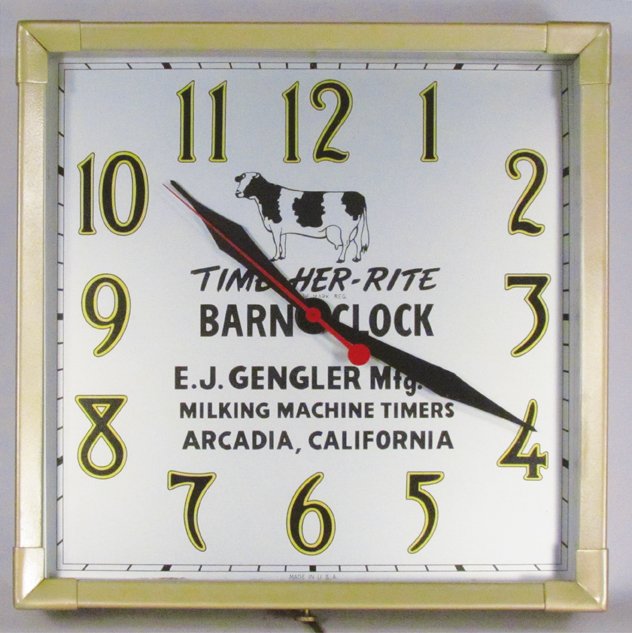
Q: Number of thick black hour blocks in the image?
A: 12